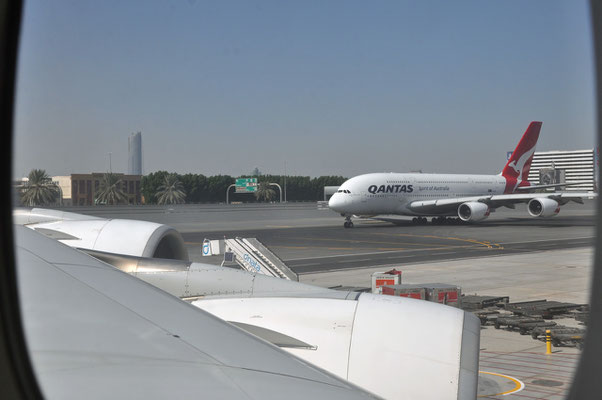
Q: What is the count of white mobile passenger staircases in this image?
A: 1